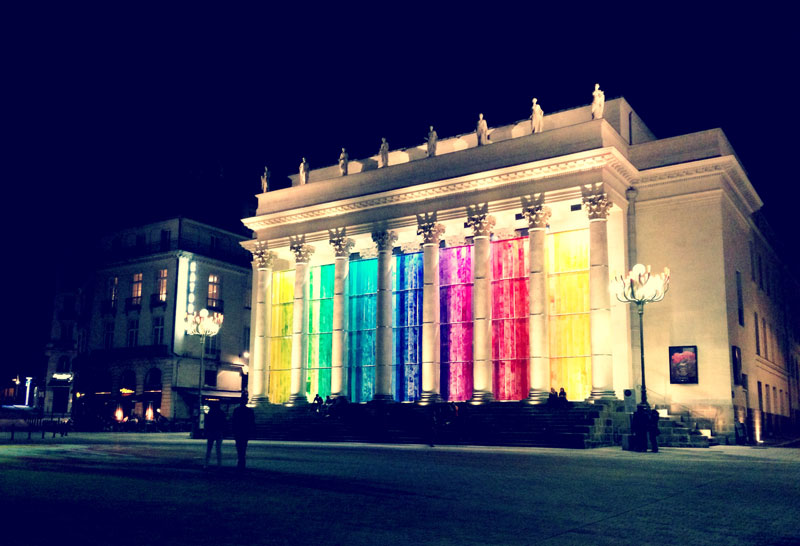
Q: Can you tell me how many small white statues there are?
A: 8